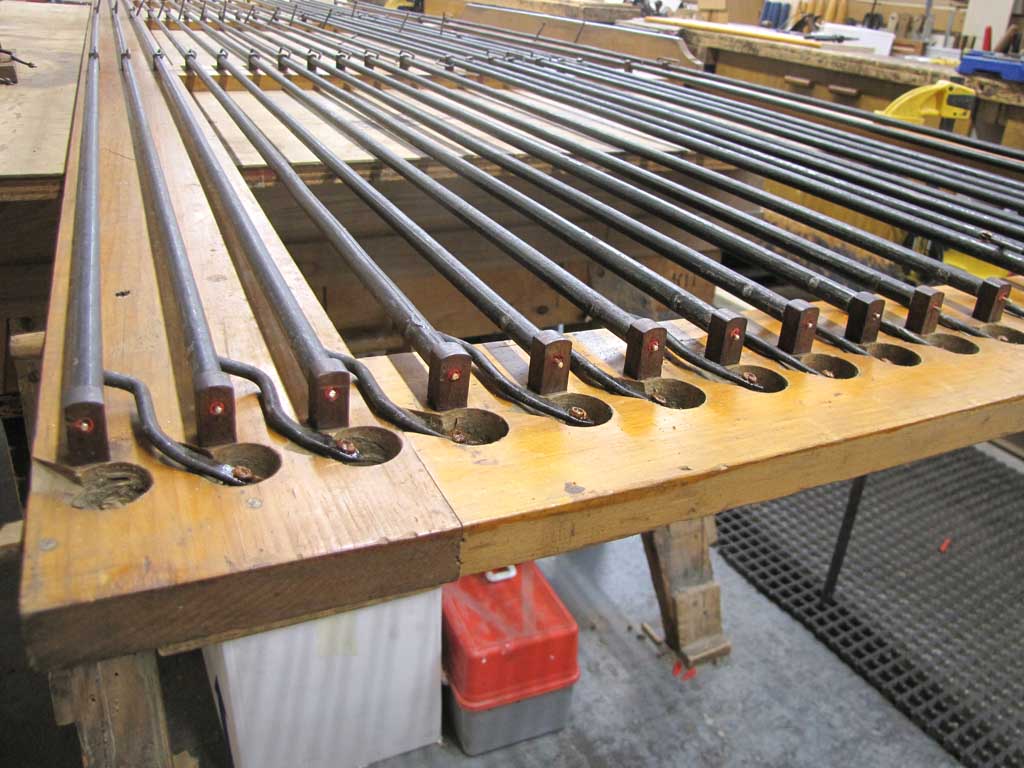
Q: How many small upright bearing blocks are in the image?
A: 11